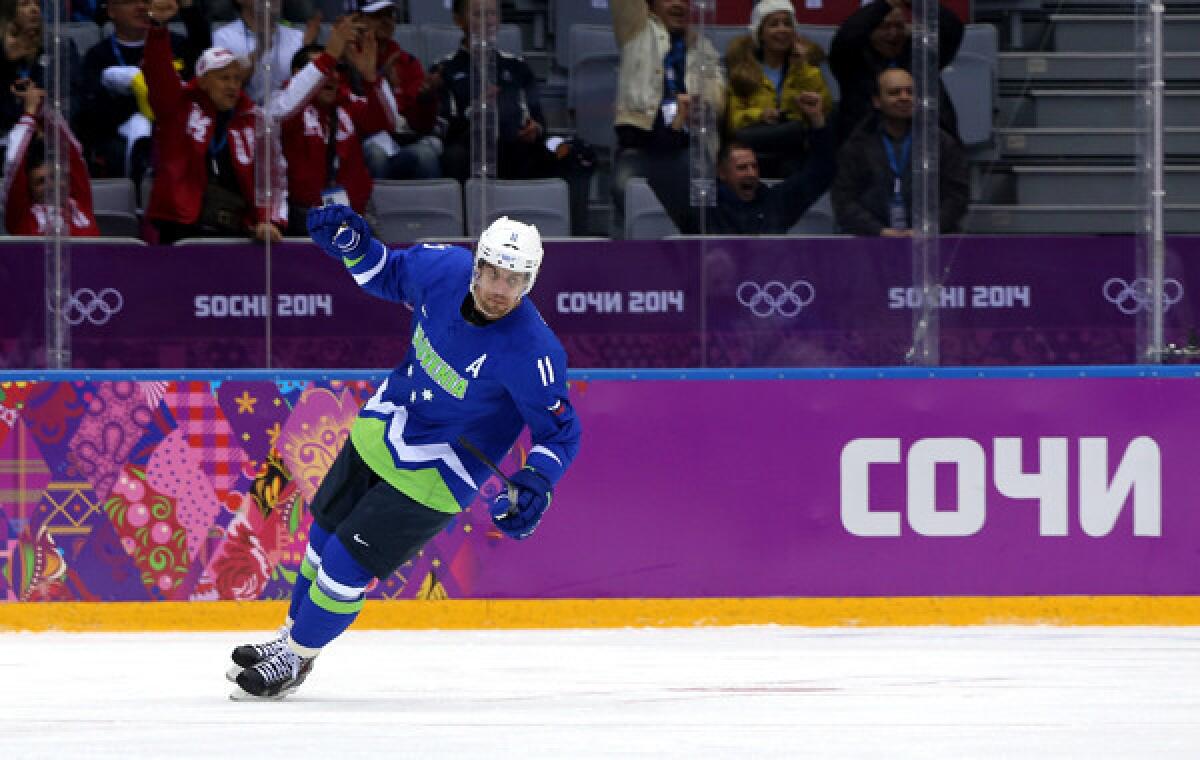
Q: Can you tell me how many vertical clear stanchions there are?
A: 6